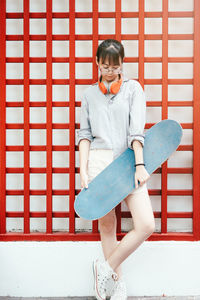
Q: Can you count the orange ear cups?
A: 2